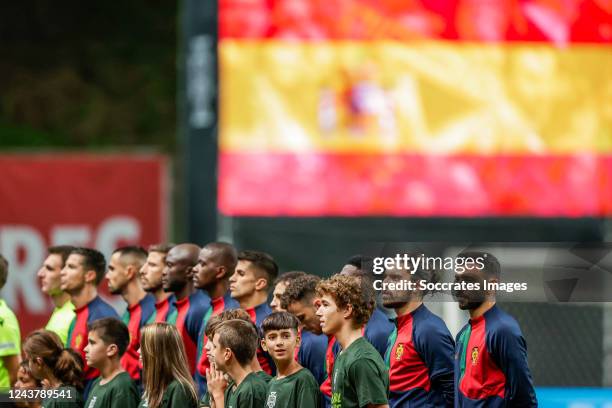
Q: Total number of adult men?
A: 13